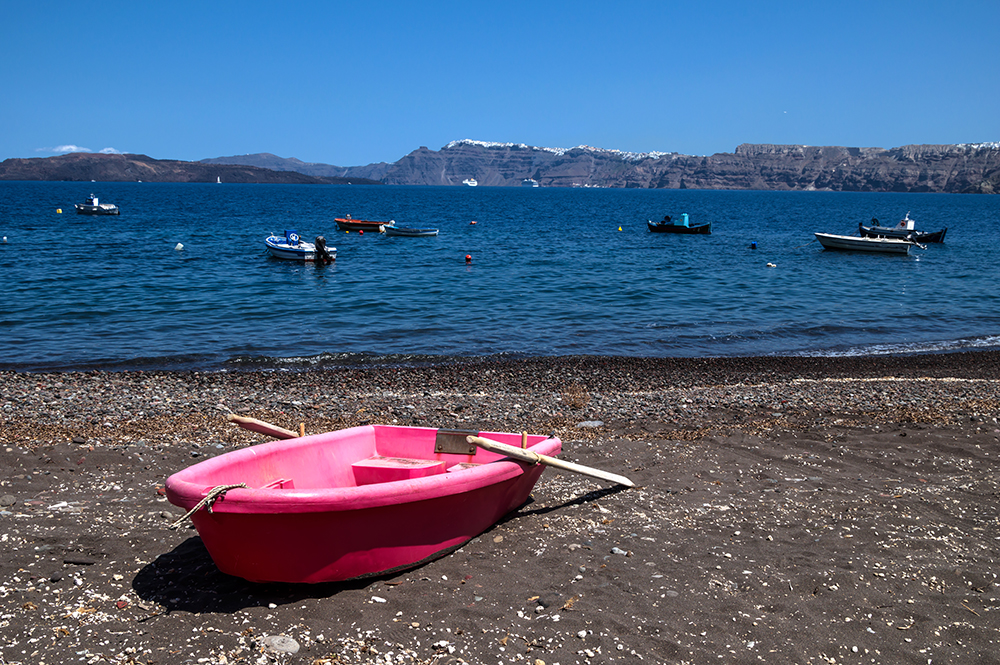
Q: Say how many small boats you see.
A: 8